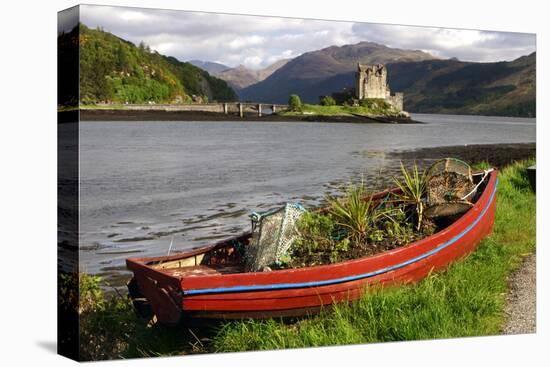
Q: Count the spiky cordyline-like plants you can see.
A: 2